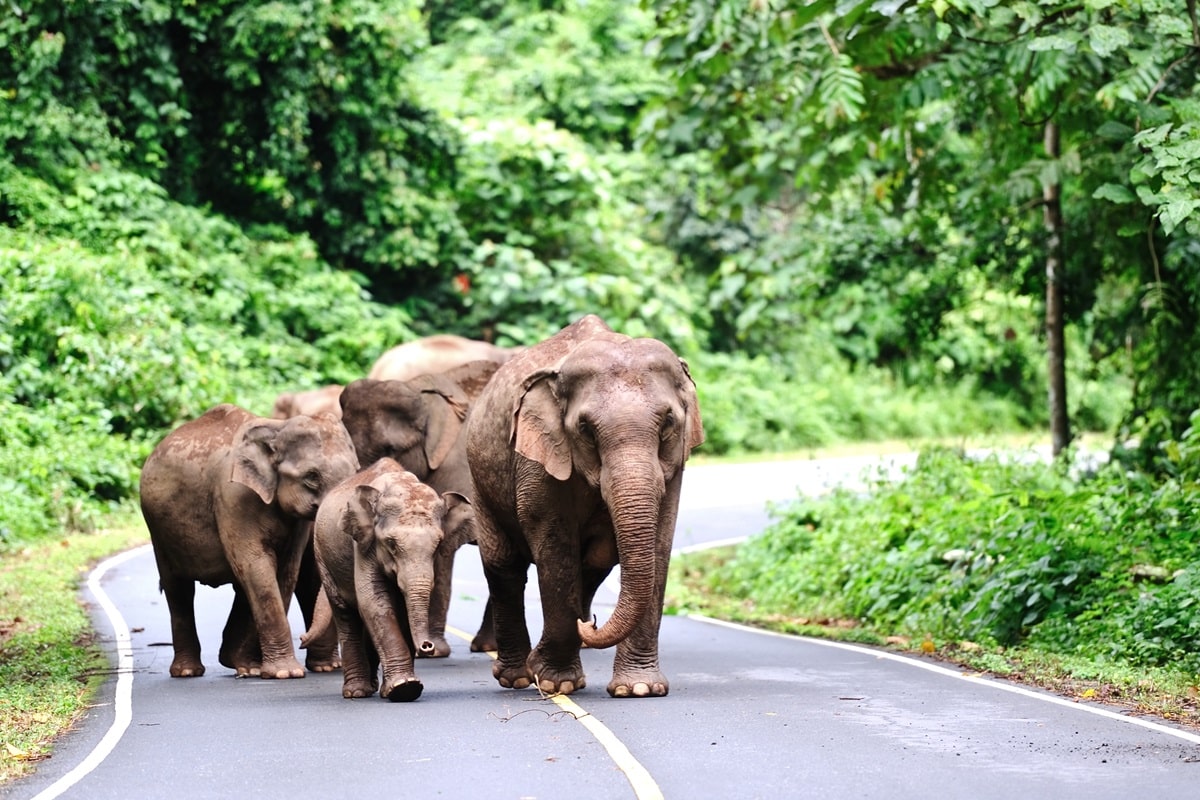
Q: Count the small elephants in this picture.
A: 2